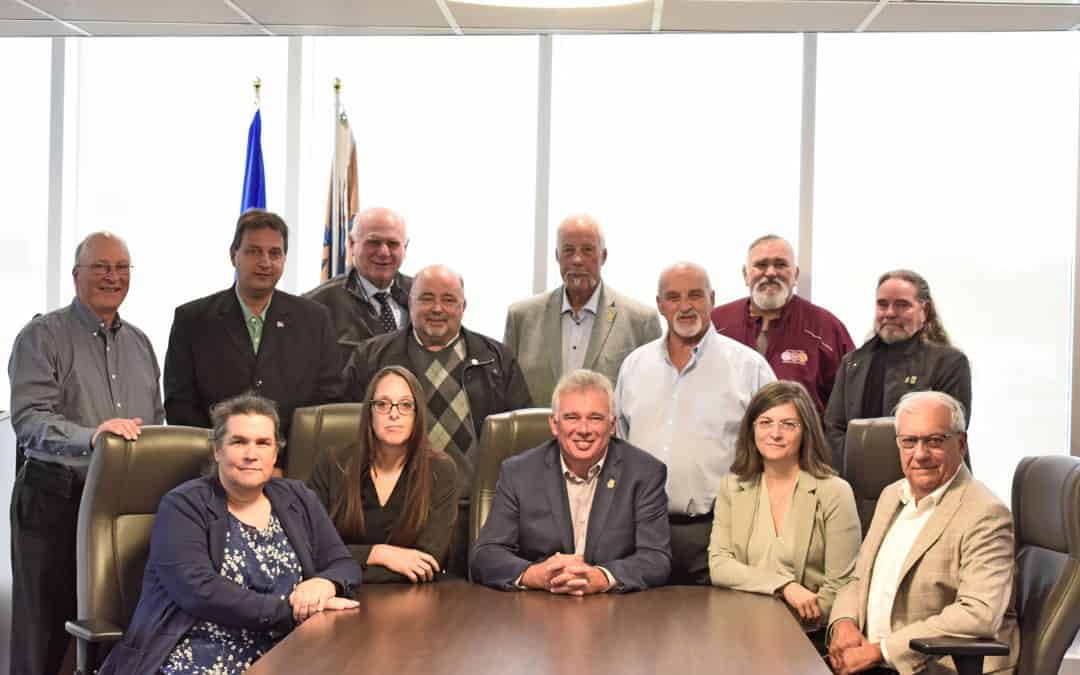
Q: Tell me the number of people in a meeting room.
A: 13